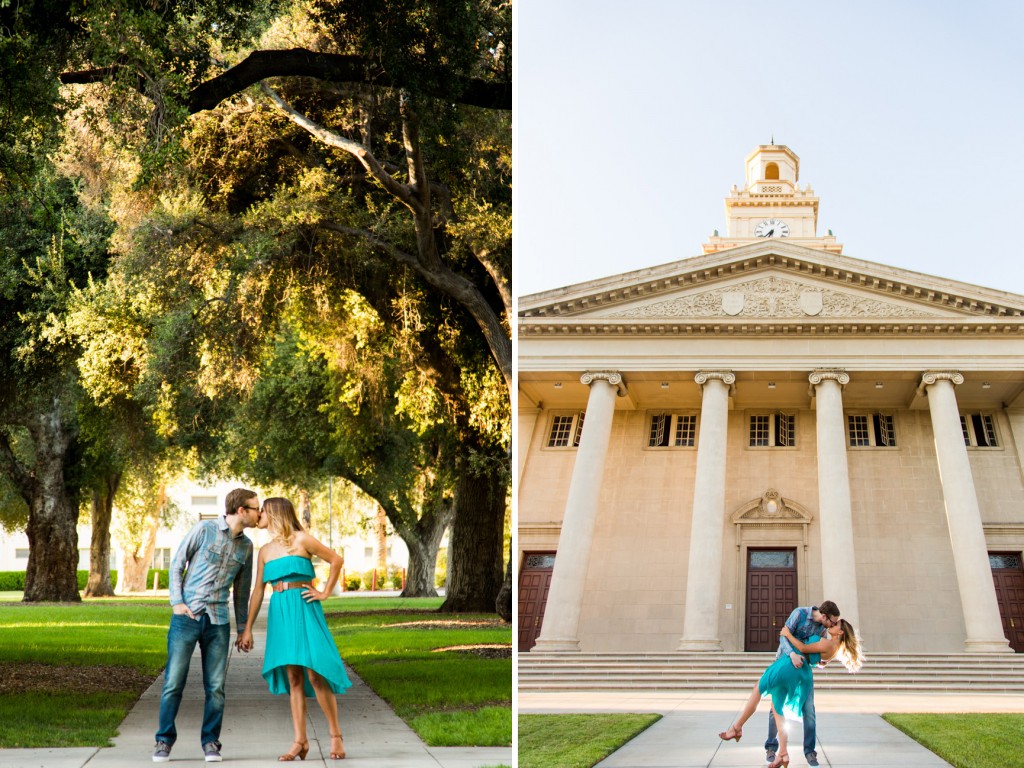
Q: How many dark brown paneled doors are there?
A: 3